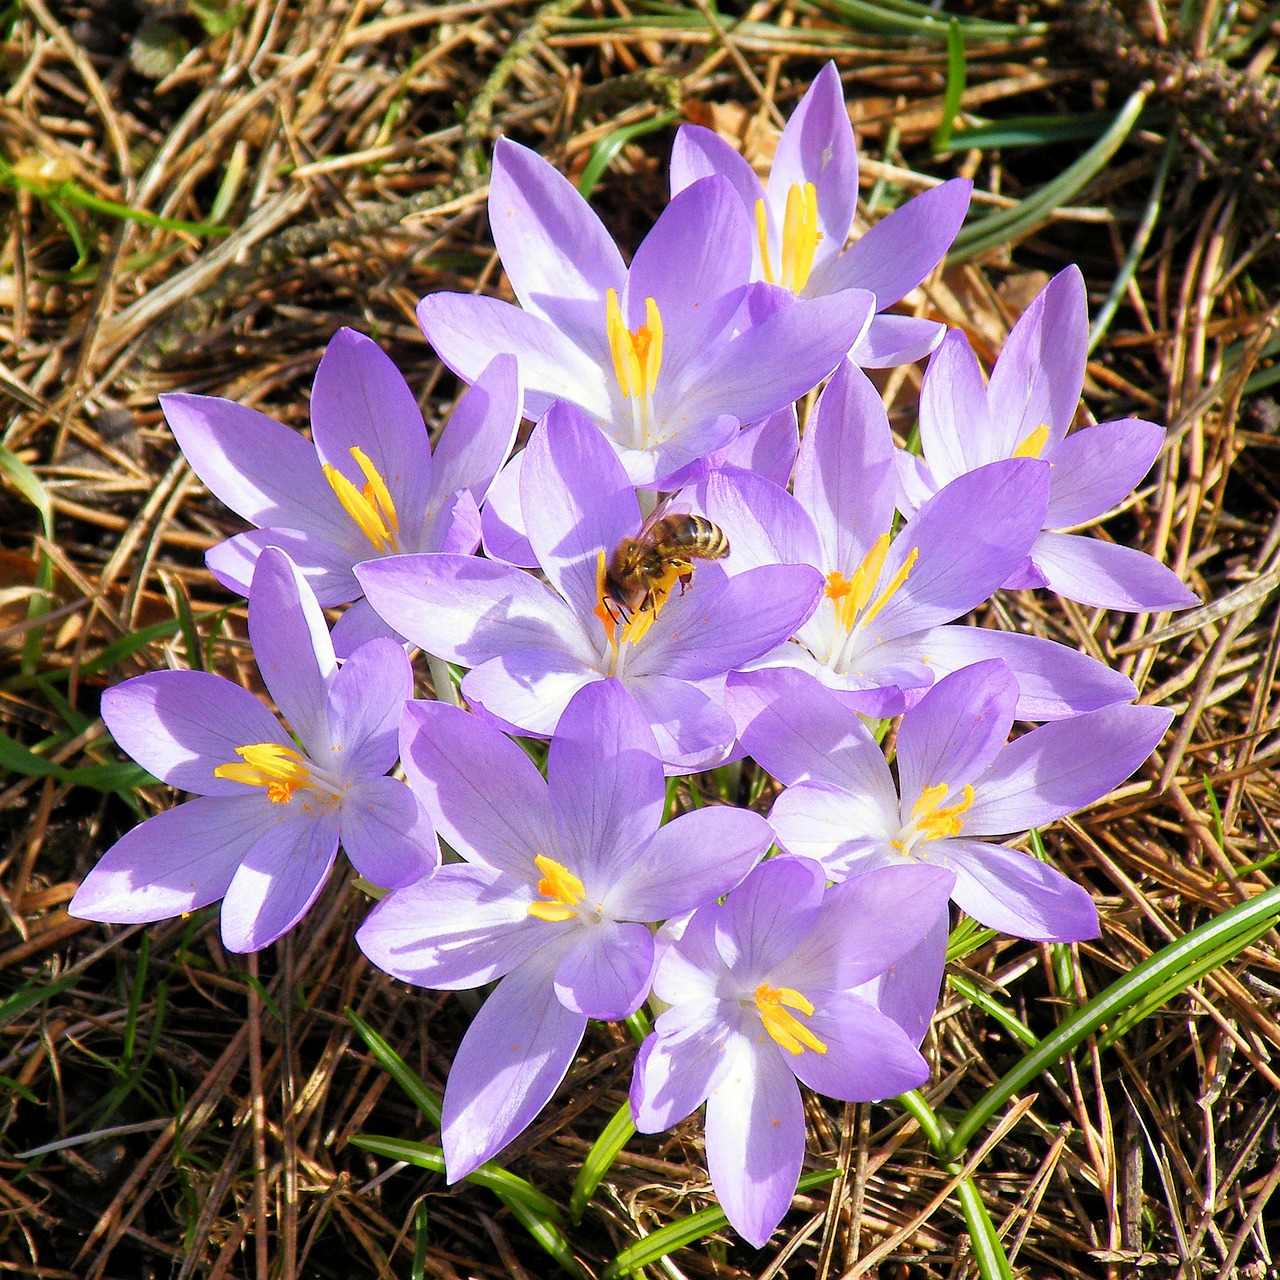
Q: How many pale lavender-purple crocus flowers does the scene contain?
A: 10